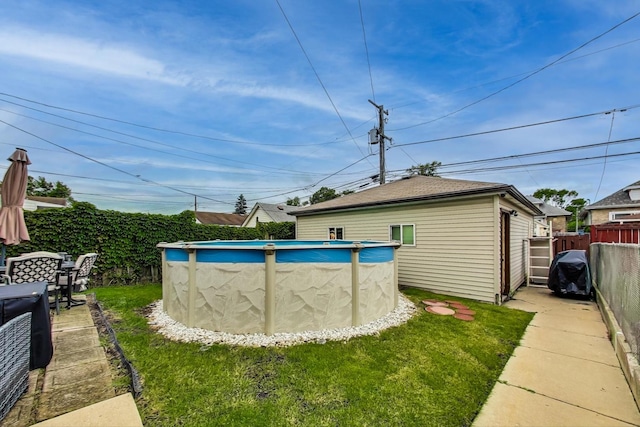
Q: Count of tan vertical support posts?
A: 5